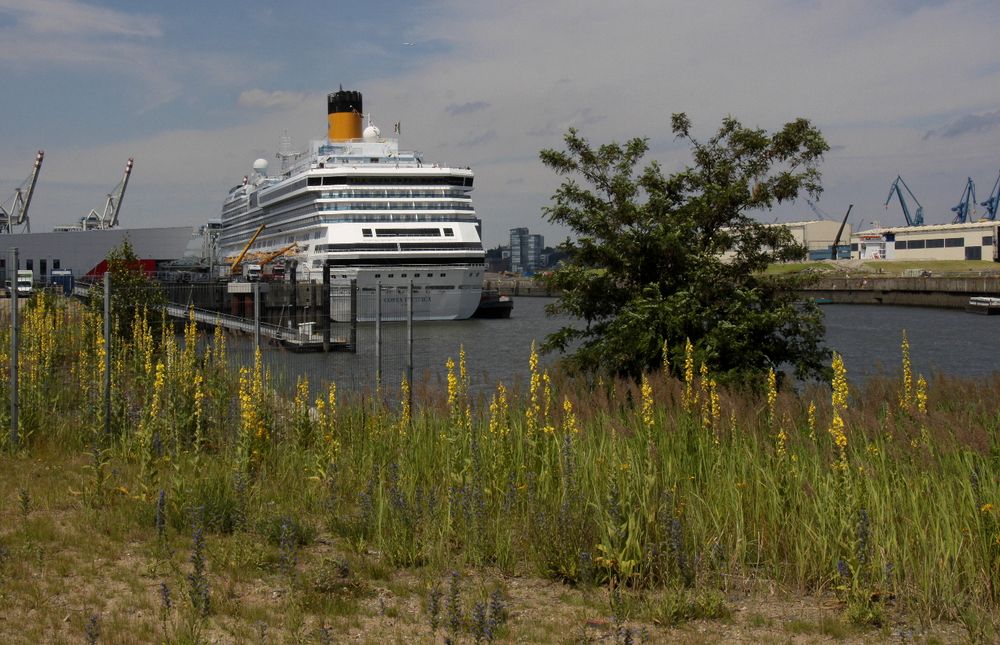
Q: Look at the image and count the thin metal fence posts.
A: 5